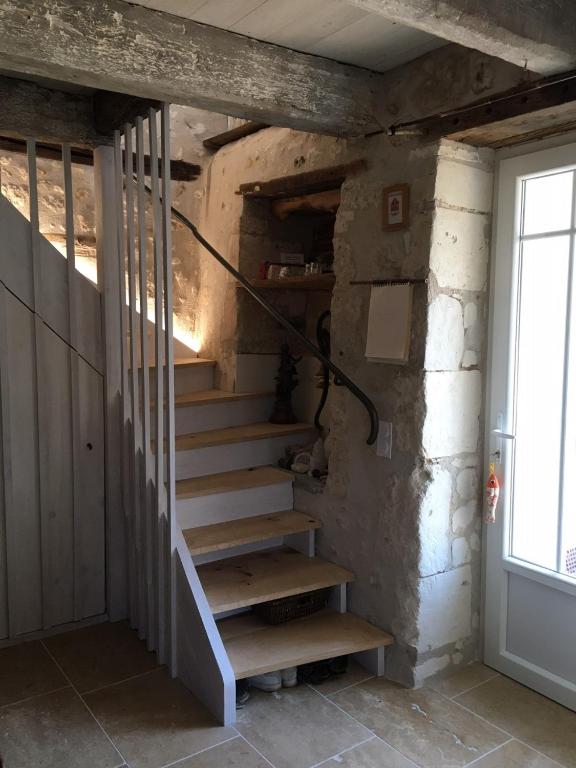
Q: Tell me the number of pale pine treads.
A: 7